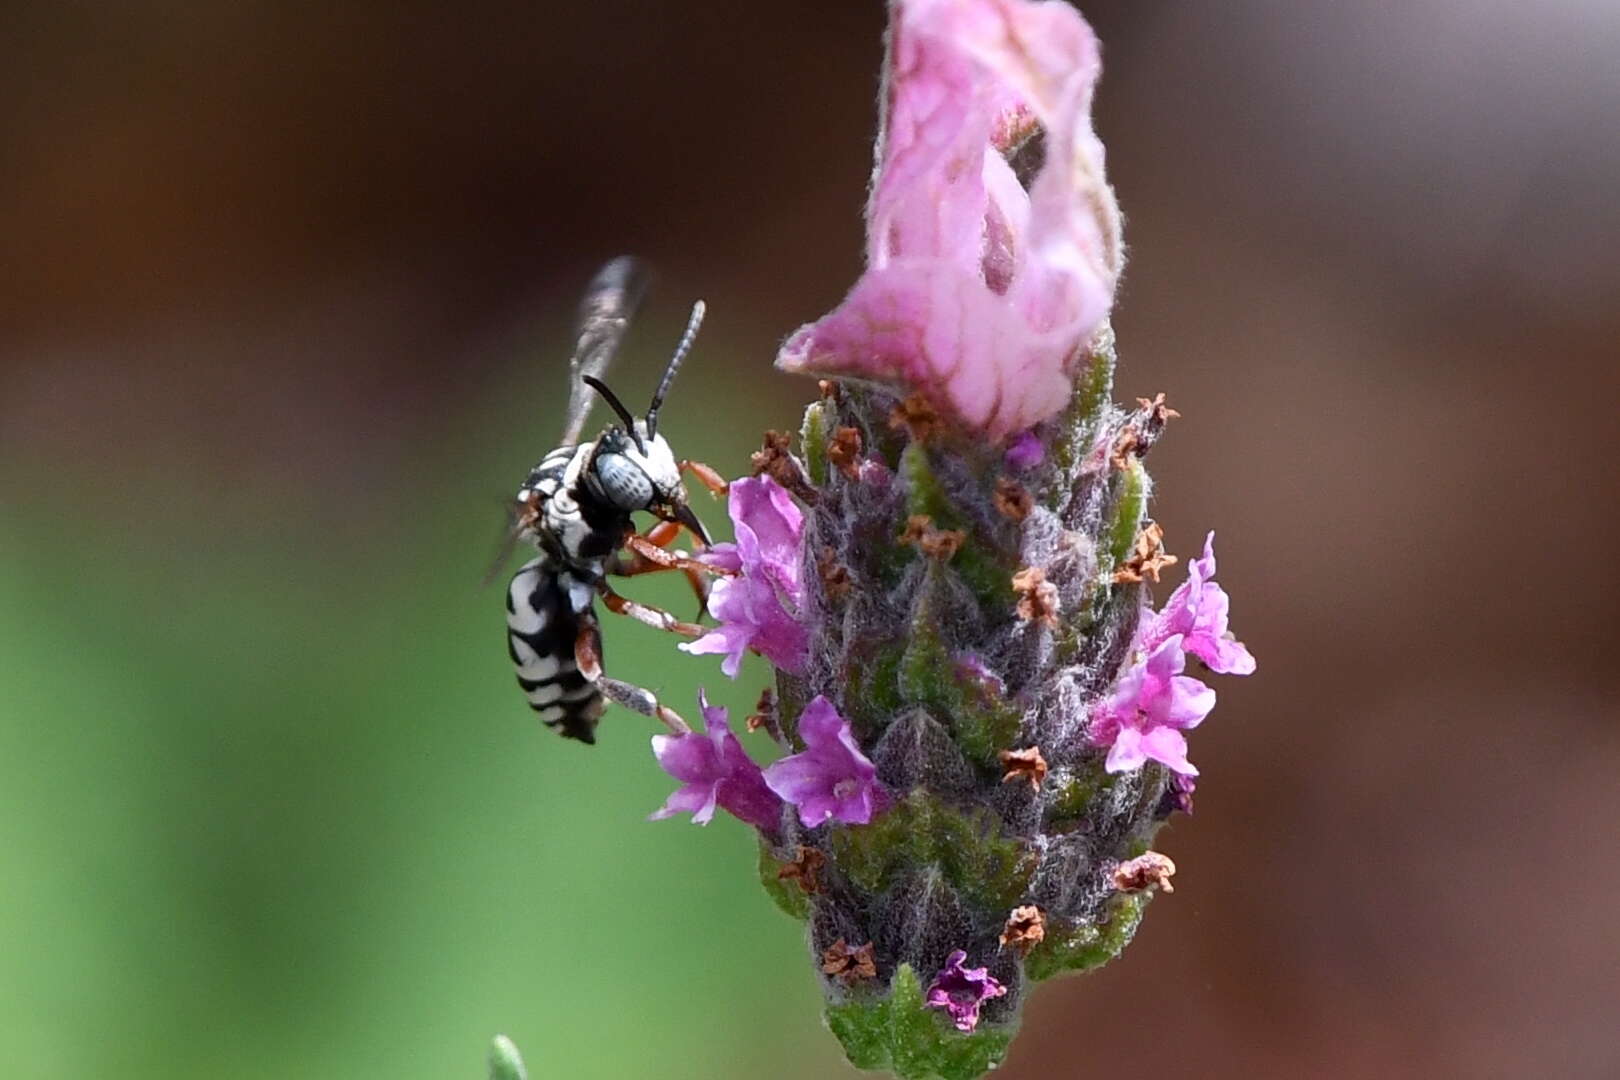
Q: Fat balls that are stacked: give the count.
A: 0